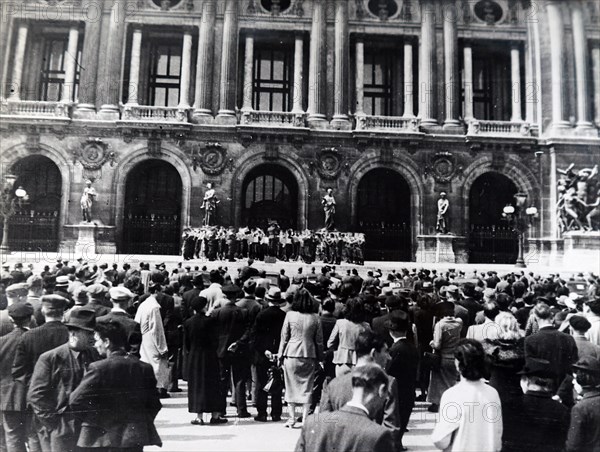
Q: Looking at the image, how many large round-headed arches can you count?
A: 5